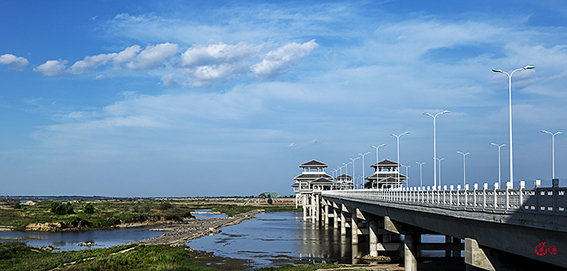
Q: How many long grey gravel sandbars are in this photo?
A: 1